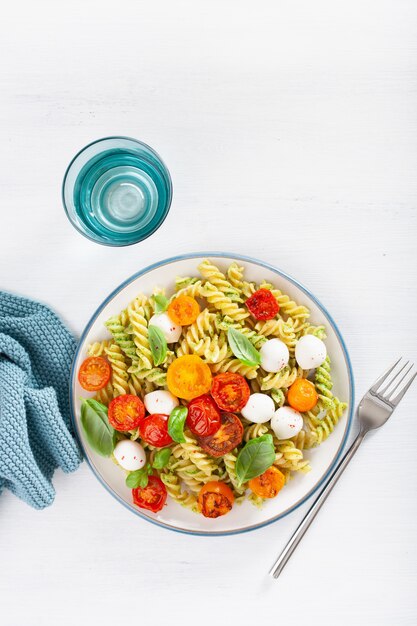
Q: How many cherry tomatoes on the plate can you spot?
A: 13